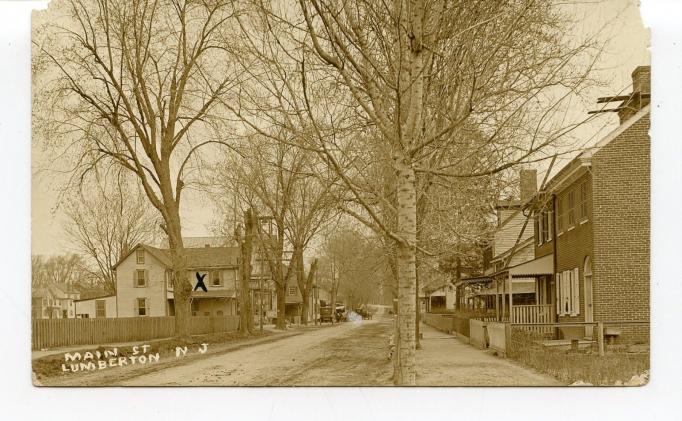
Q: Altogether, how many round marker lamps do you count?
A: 0